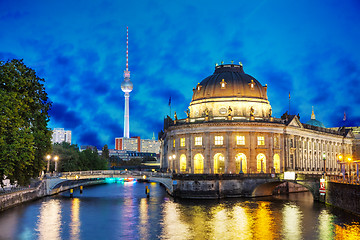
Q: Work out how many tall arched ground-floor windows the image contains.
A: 6